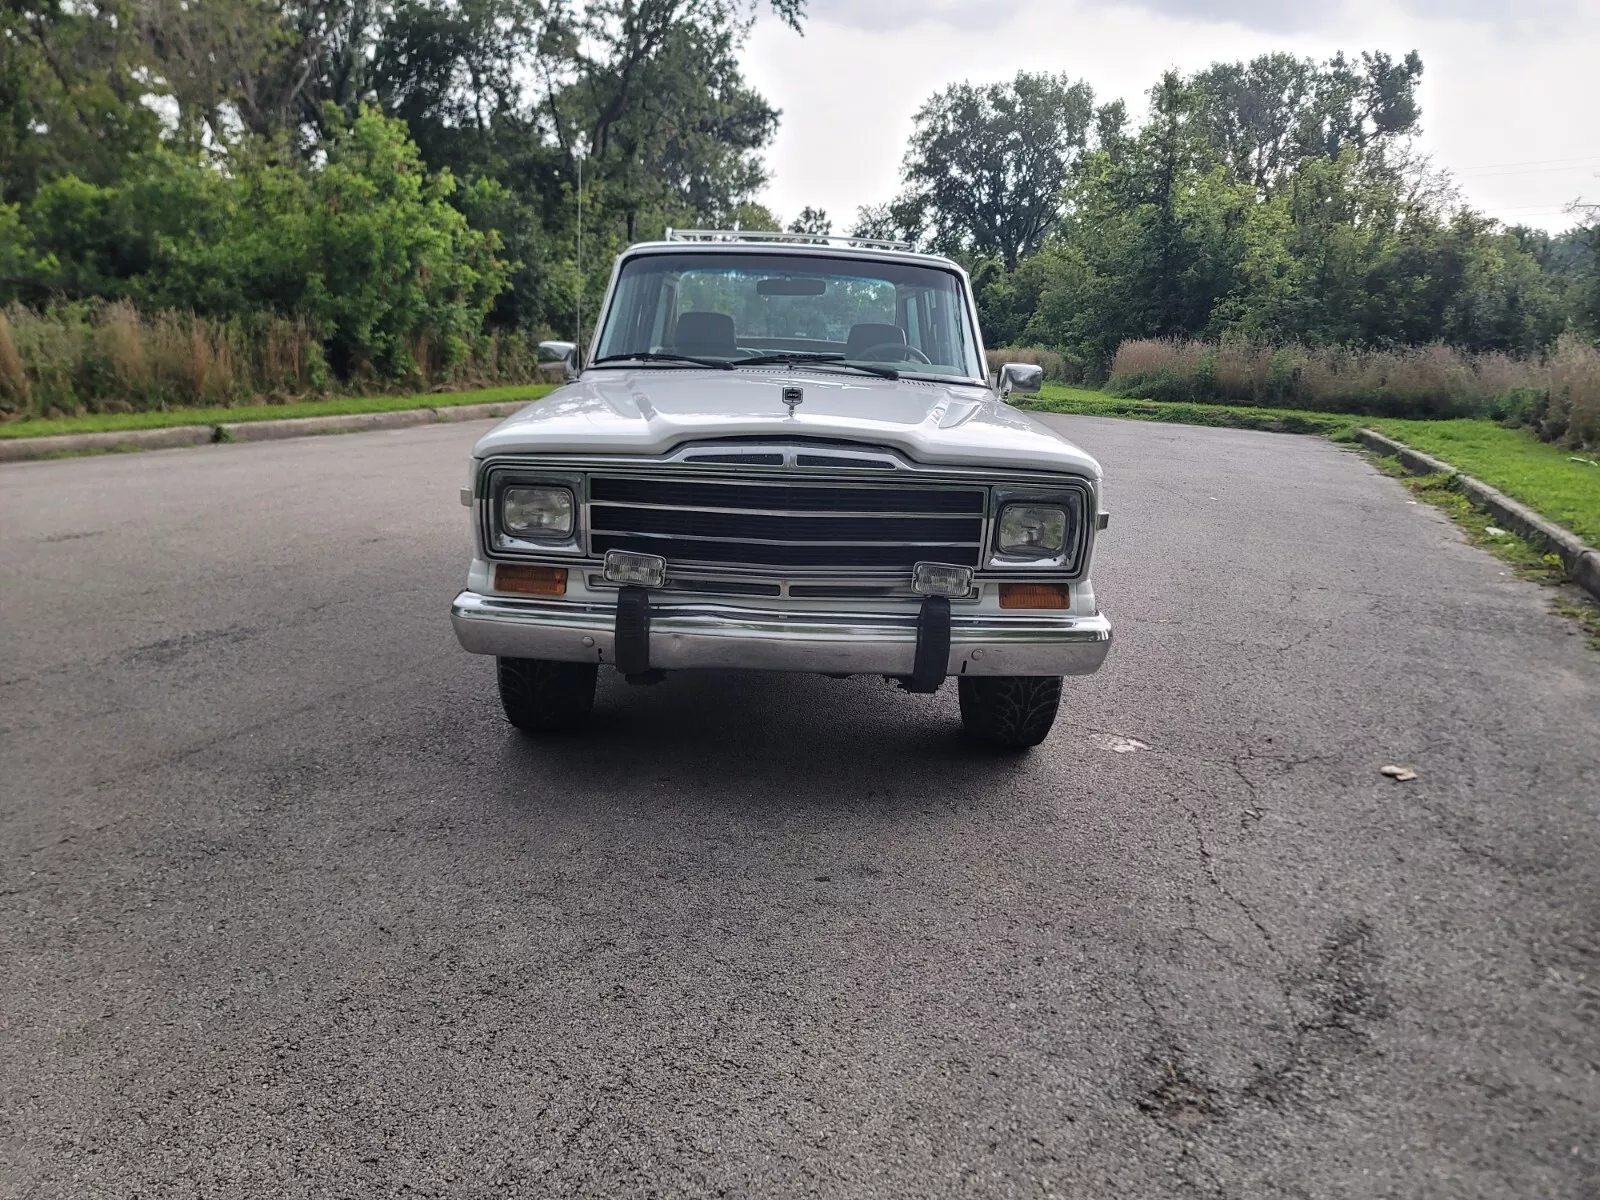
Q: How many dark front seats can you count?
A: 2